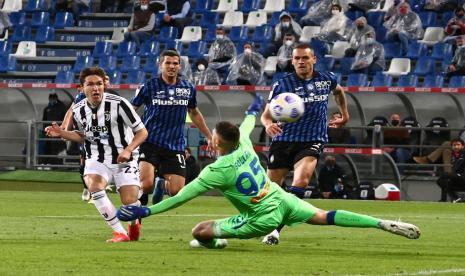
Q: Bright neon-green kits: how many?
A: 1